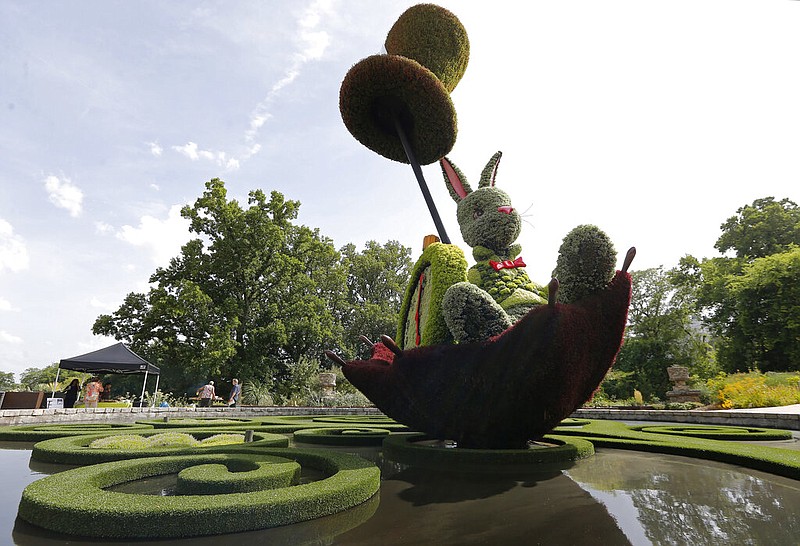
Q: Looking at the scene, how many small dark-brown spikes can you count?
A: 5